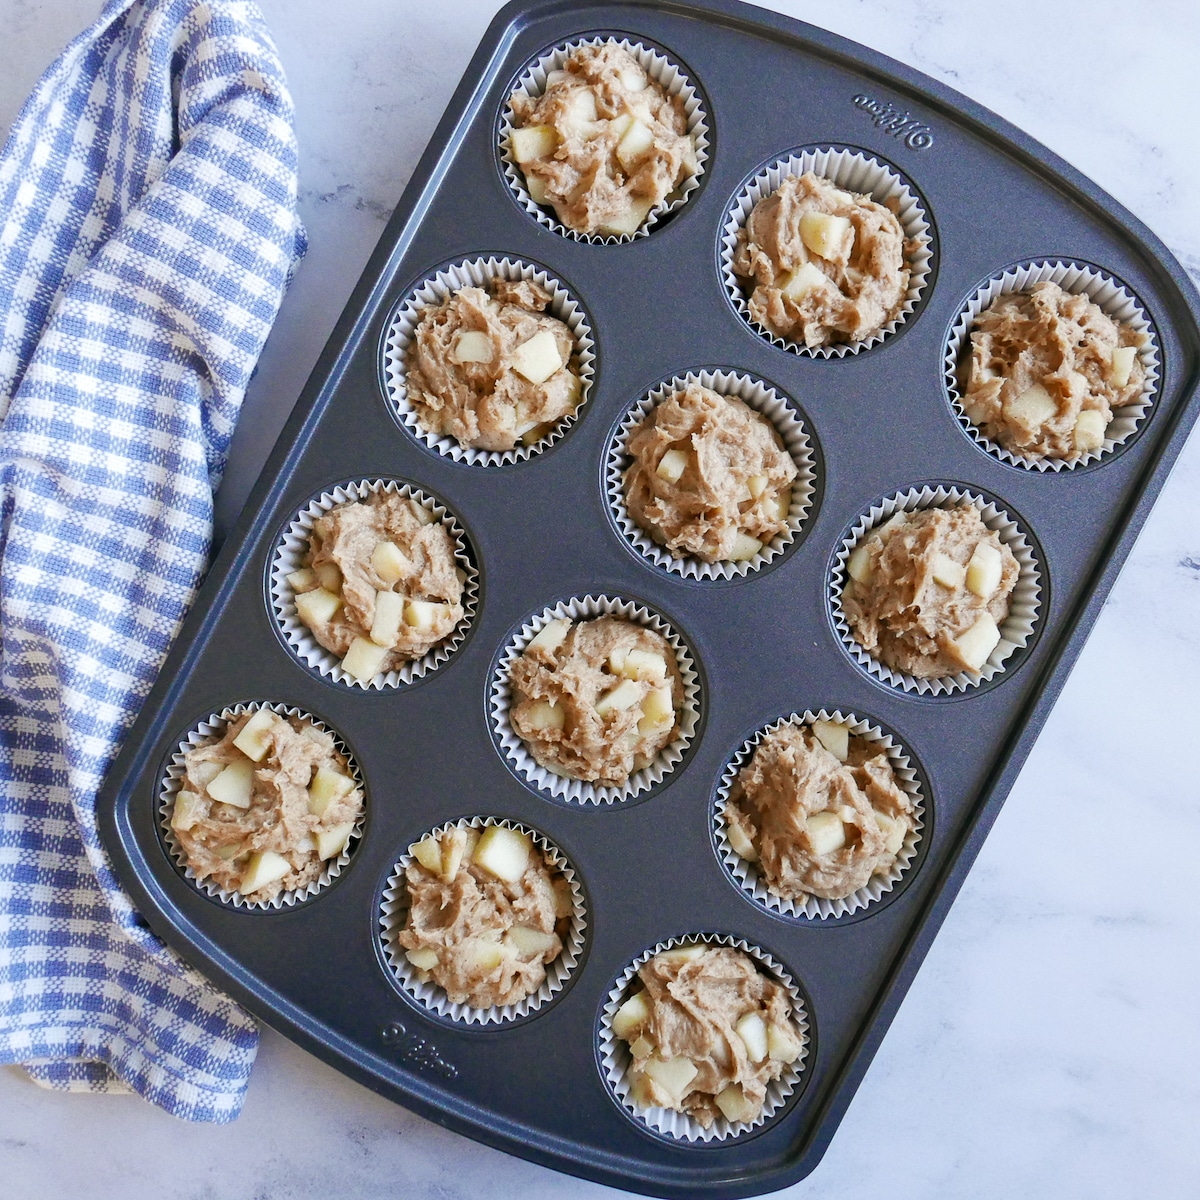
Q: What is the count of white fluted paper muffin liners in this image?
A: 12